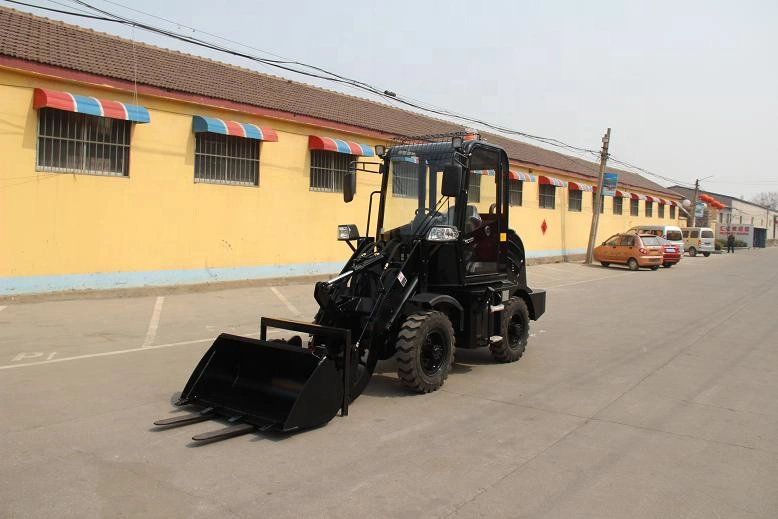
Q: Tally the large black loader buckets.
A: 1